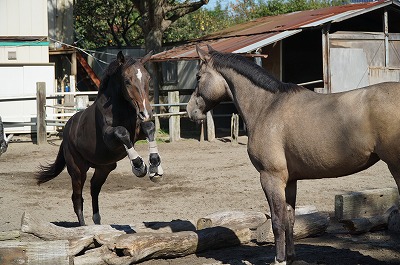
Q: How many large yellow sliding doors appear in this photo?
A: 0